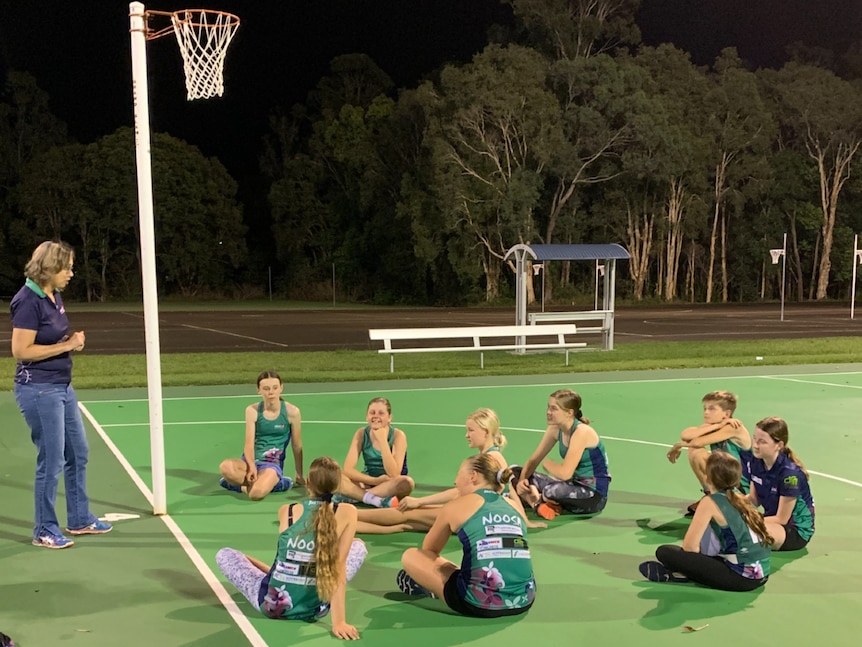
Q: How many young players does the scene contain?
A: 9